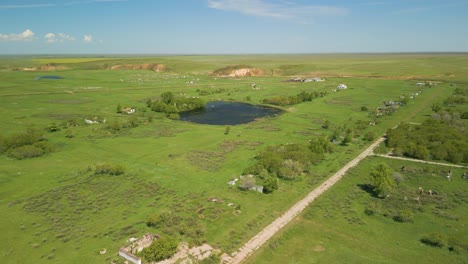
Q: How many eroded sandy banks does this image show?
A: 3